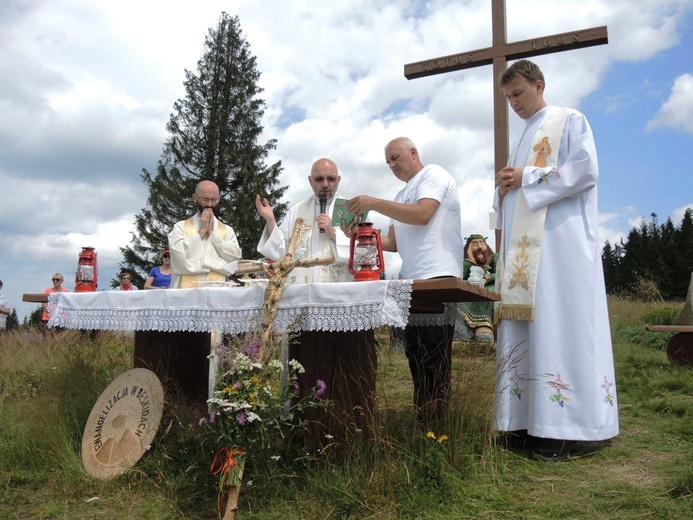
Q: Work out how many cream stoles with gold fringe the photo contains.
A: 1